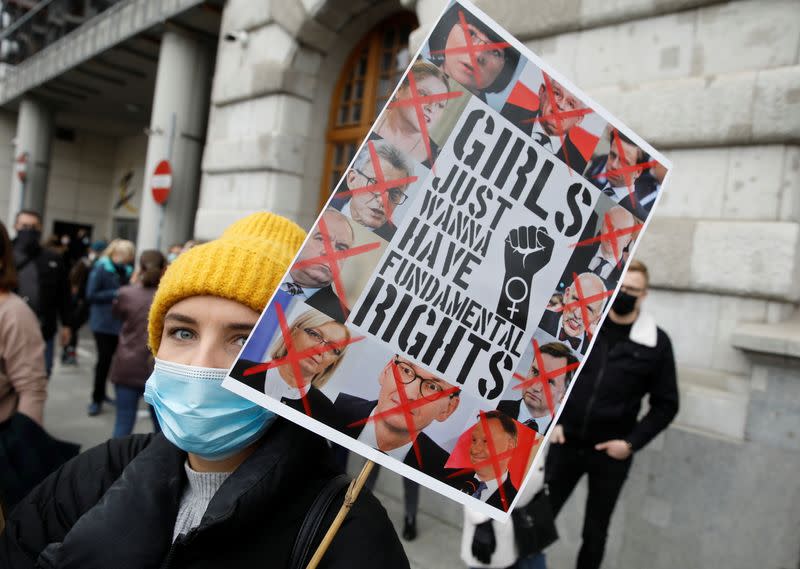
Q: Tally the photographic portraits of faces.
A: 12